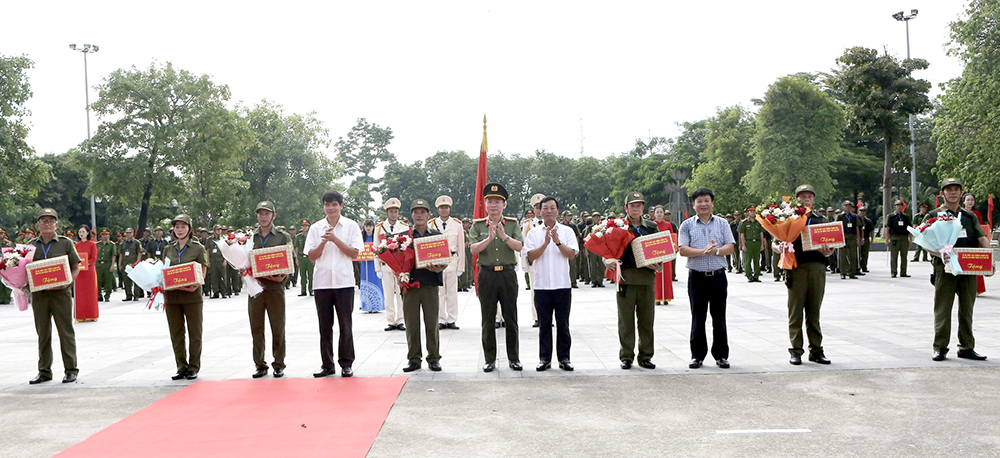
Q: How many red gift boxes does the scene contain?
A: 7